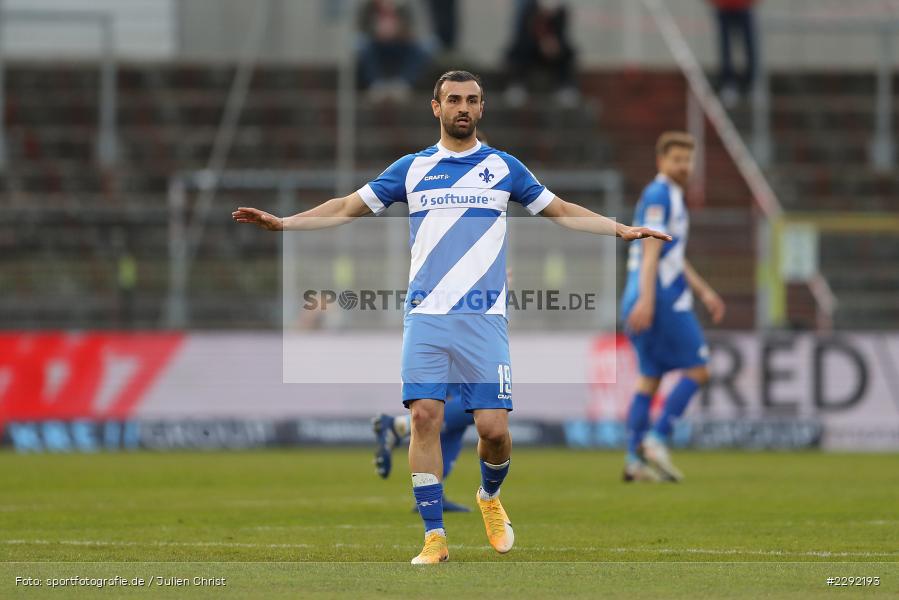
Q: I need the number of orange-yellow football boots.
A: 2